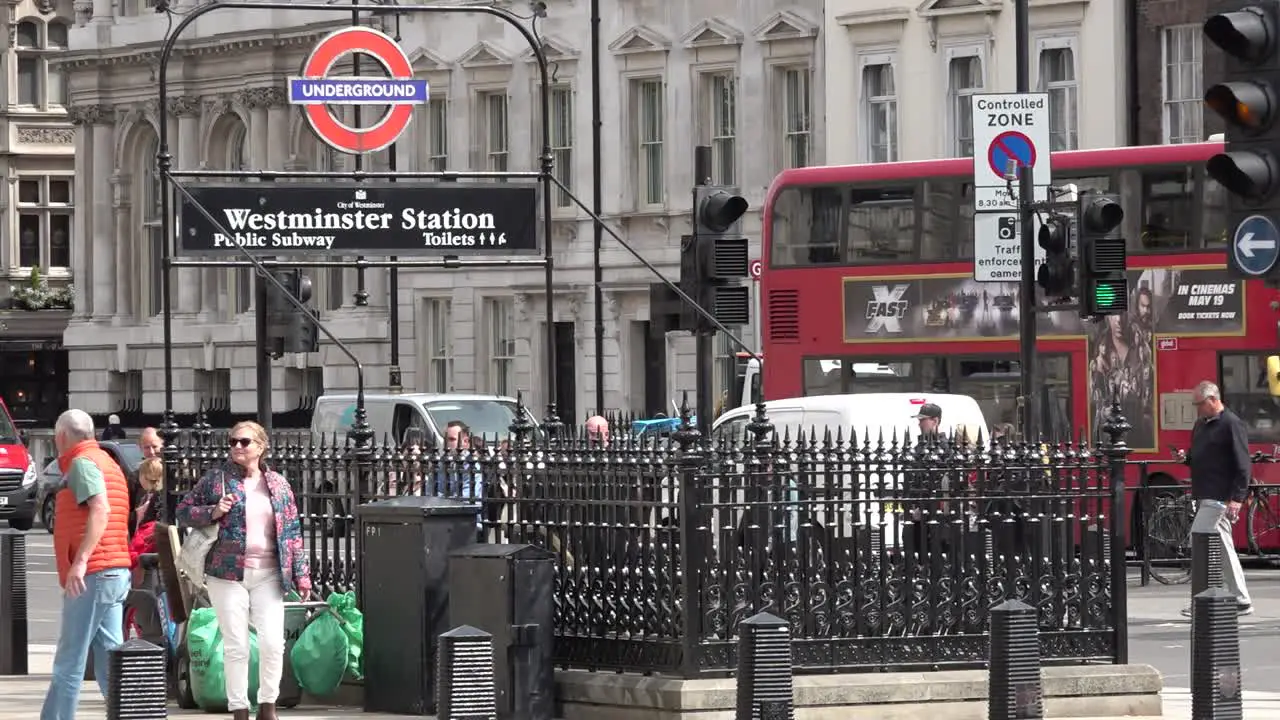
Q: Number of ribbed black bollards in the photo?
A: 7